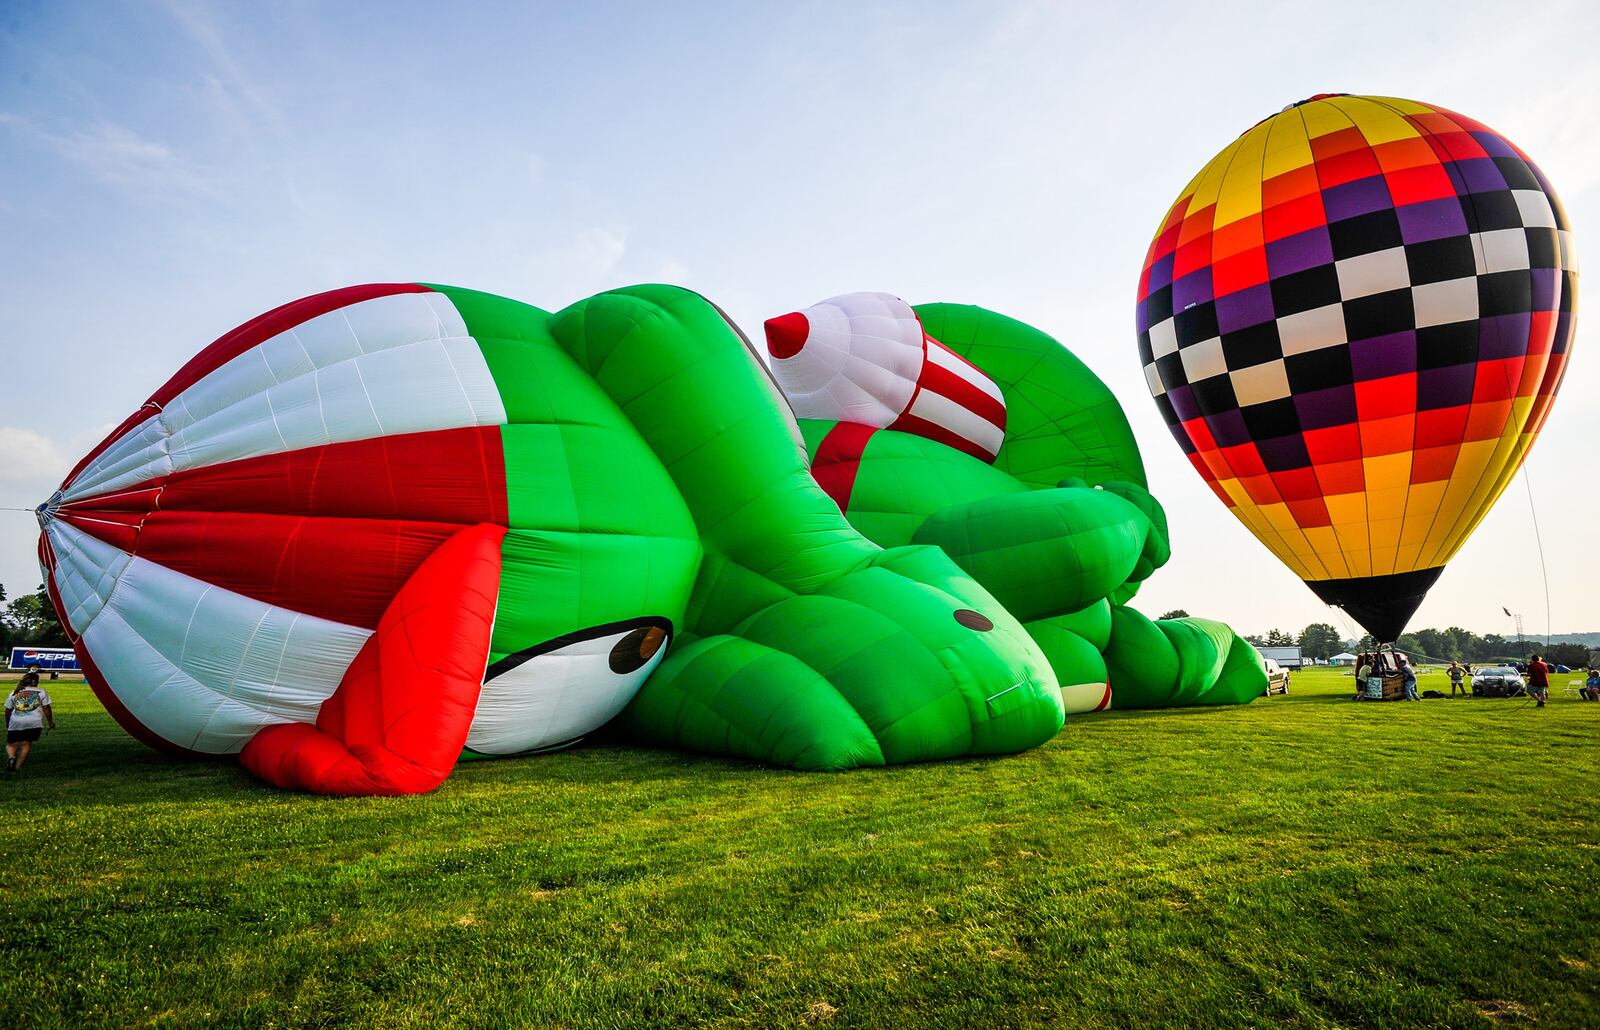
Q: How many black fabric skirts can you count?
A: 1